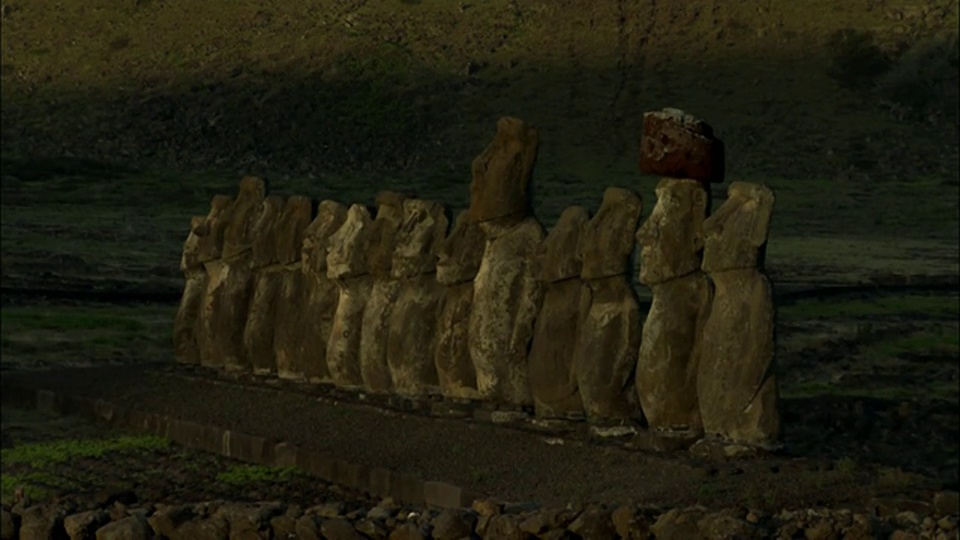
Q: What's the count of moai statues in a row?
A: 15